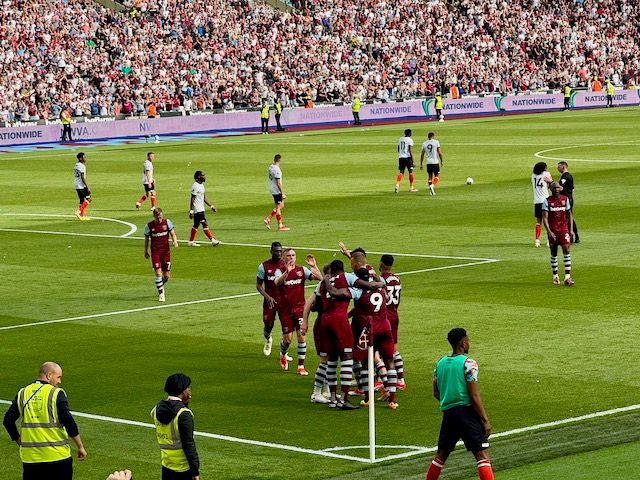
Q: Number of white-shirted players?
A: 7